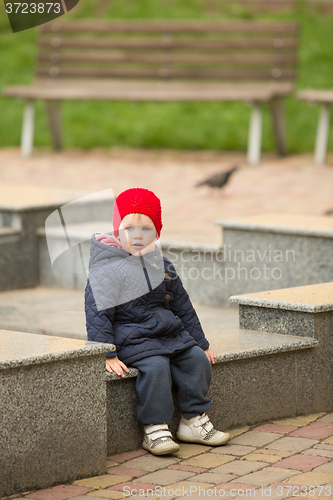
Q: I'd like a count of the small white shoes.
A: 2